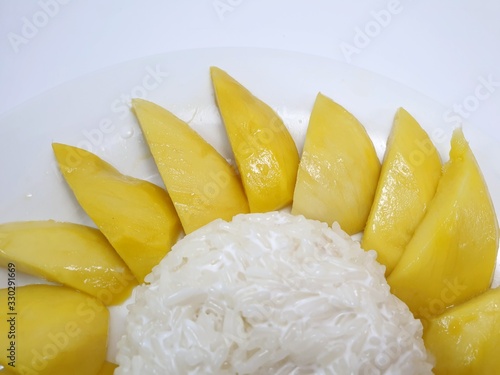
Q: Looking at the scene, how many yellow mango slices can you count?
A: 9